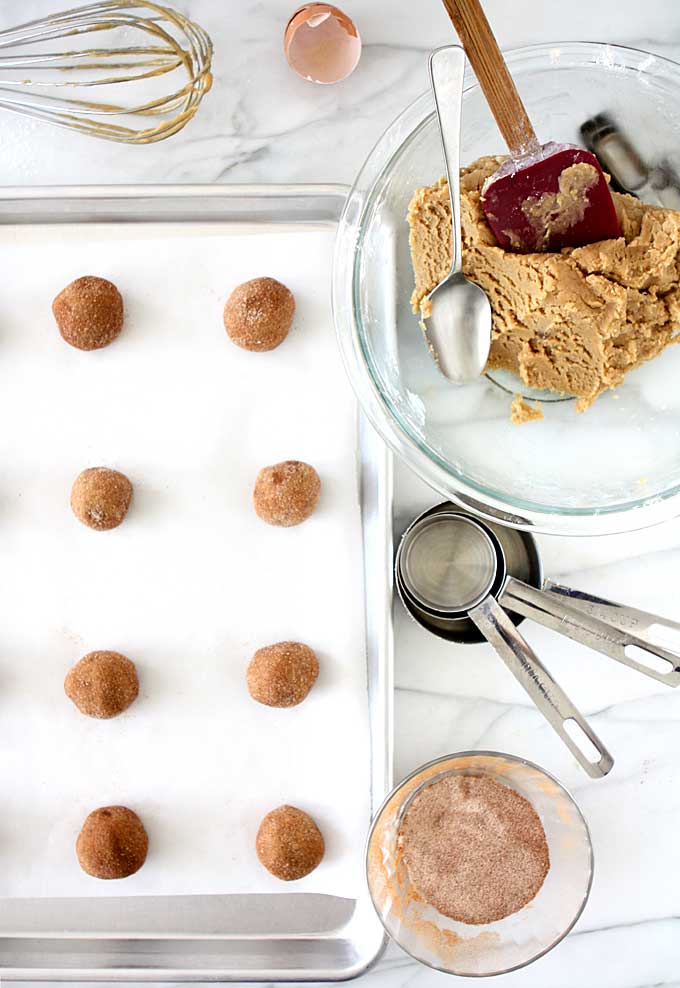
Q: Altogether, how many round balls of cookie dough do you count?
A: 8